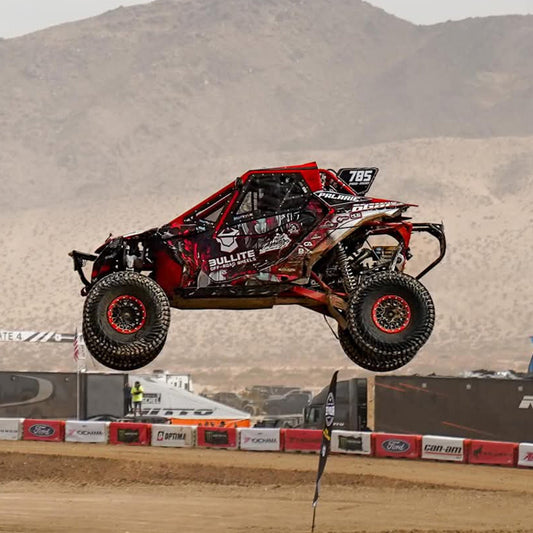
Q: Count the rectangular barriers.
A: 13